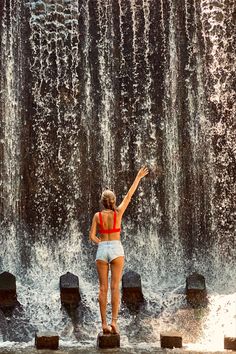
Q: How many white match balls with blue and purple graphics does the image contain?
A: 0